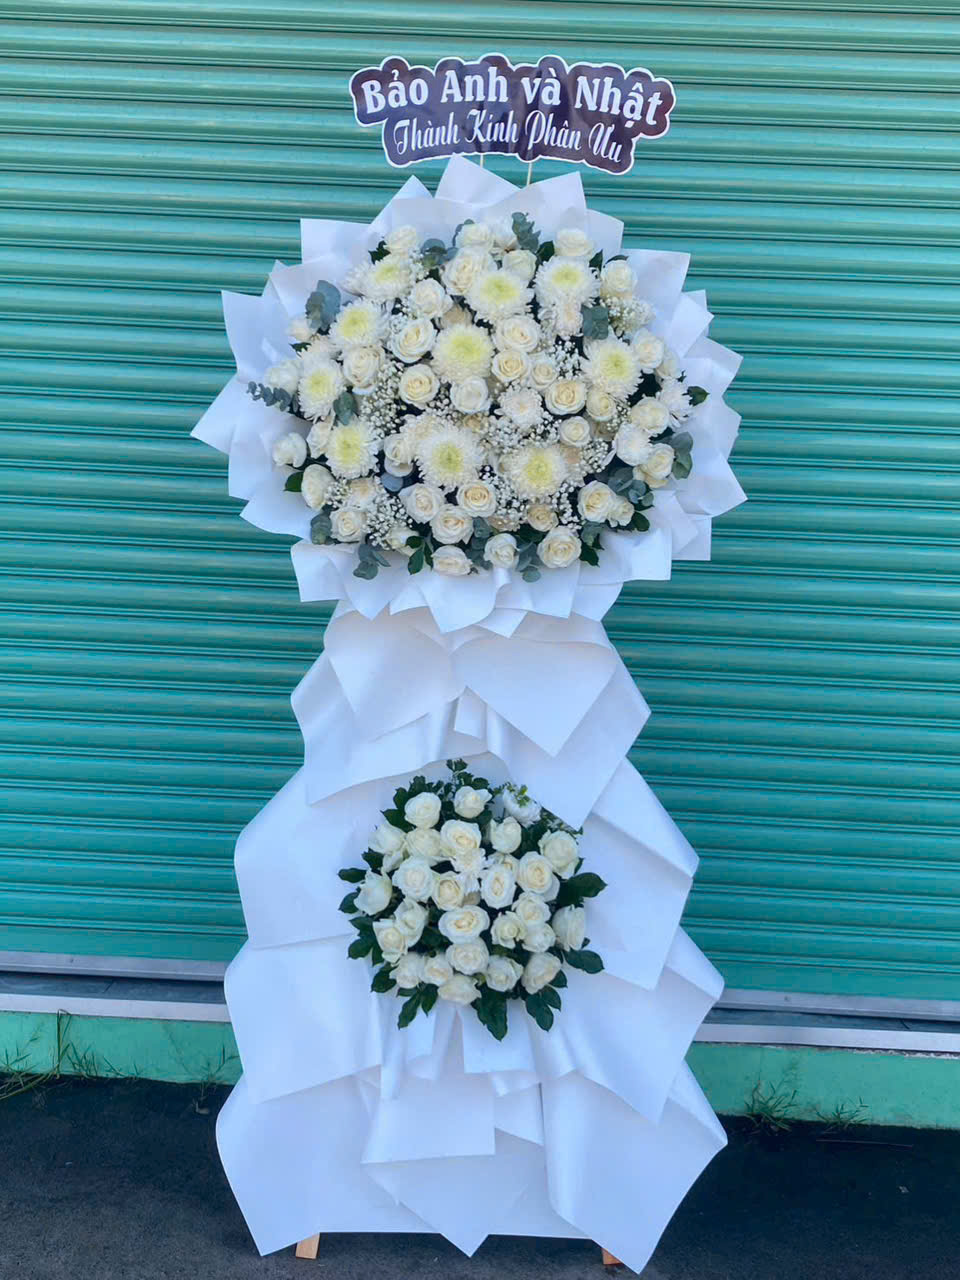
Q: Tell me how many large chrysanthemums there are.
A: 10